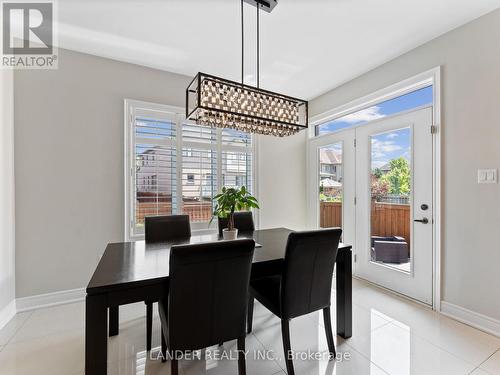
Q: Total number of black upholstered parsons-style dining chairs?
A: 4